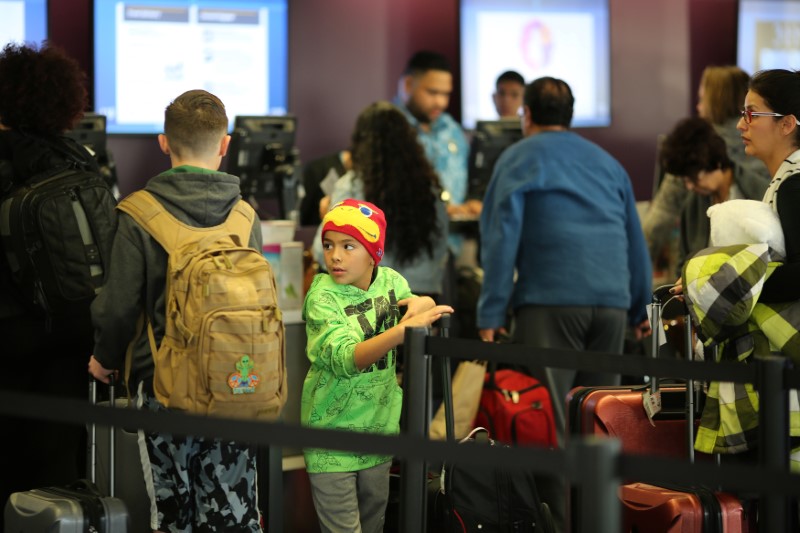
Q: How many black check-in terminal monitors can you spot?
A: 3